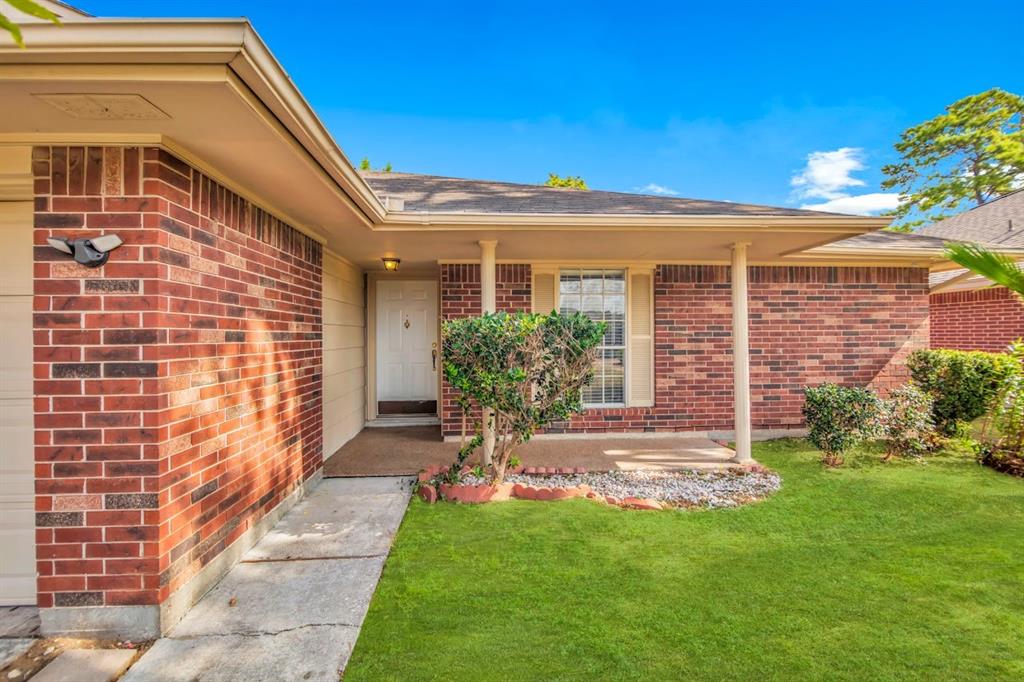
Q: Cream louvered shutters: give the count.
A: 2